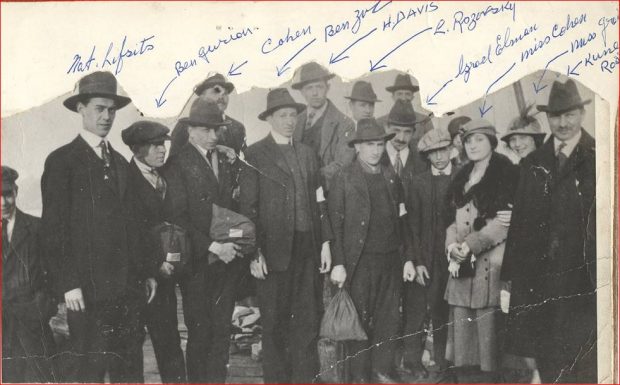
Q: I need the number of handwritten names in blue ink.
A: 10